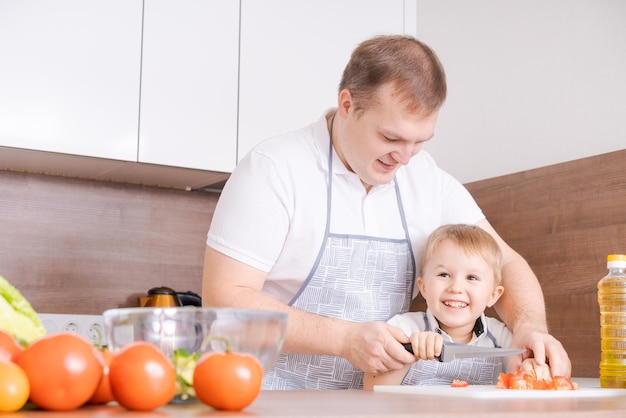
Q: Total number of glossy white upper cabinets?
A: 3